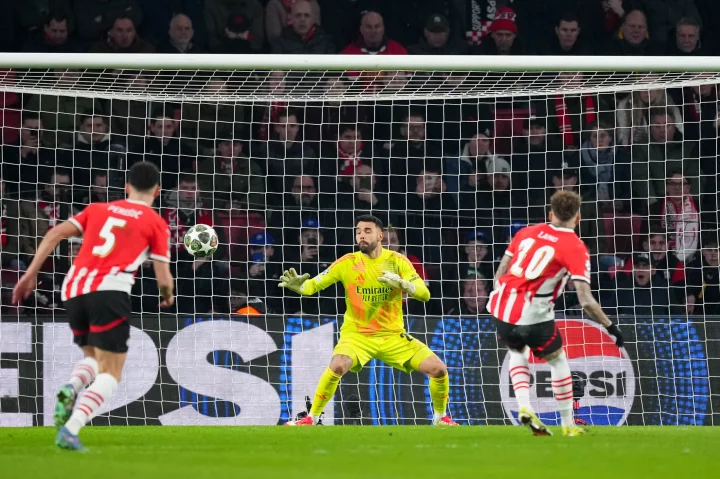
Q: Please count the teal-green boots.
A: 2